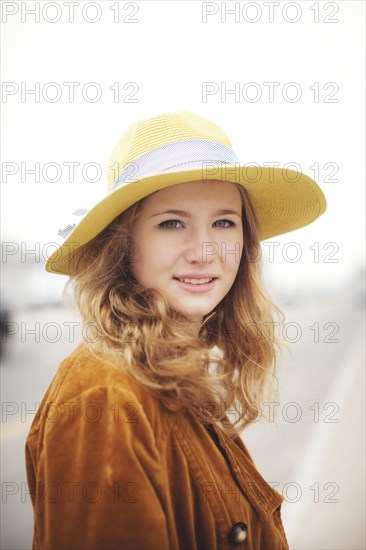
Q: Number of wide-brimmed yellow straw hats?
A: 1